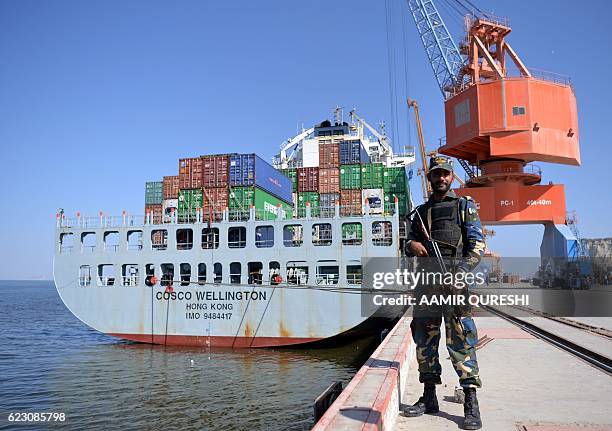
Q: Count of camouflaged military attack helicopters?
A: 0